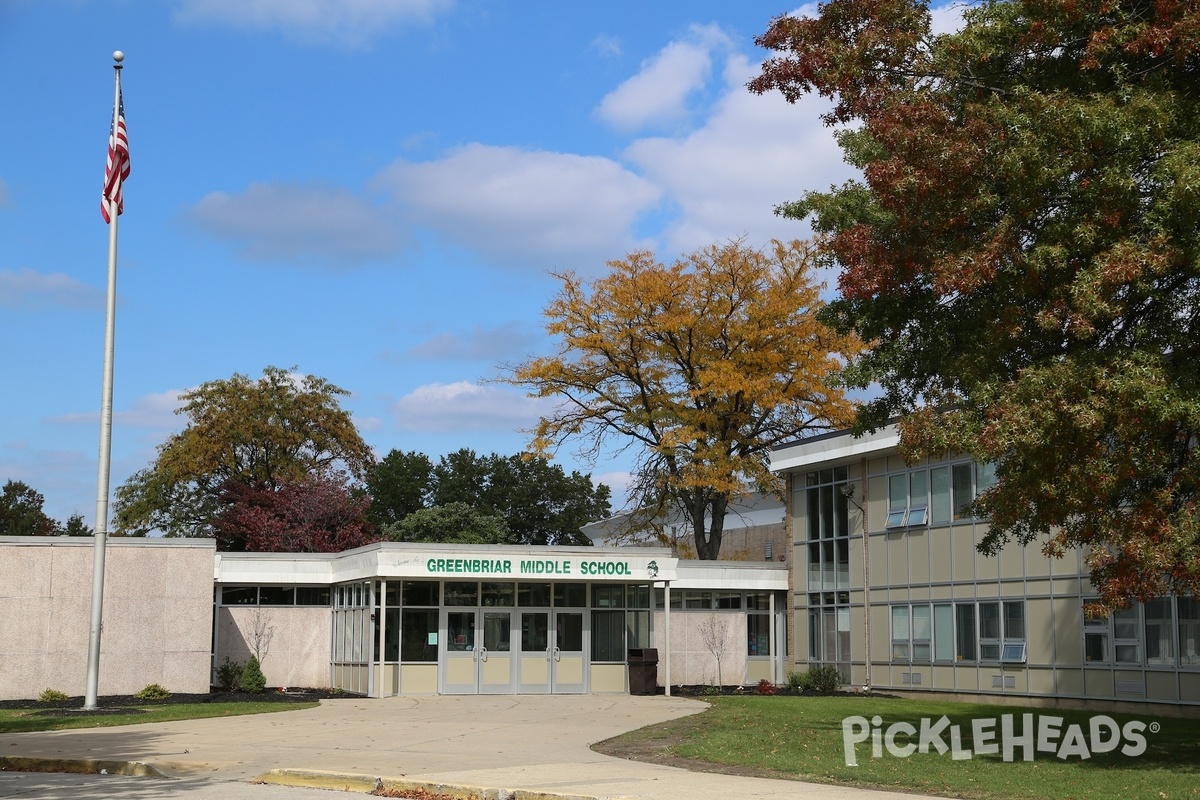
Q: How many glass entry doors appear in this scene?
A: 4